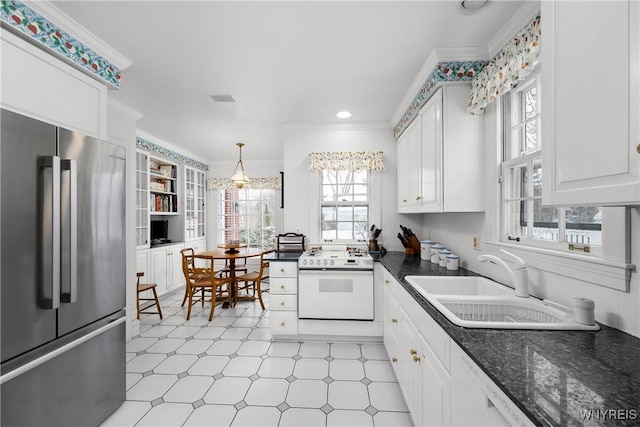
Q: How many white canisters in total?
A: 4